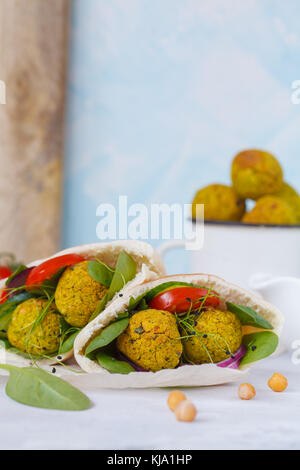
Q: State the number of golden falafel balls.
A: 8